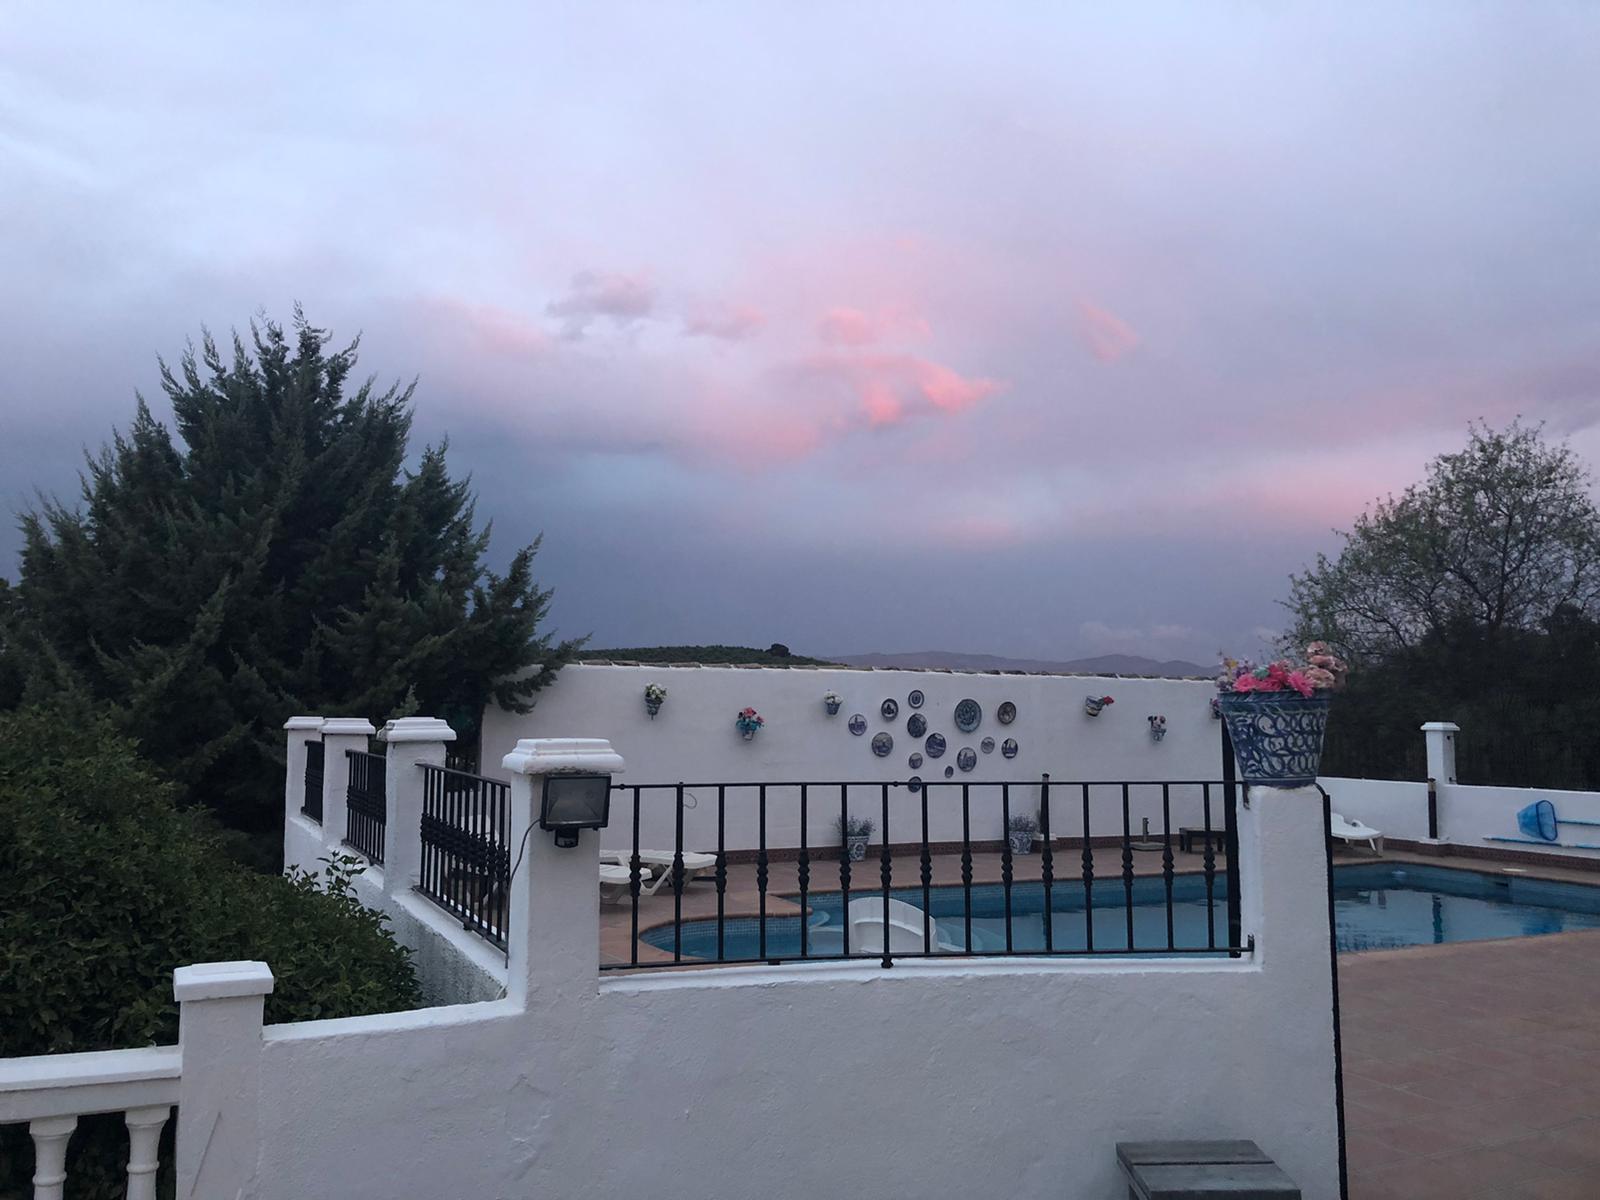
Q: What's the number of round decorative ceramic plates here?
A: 14